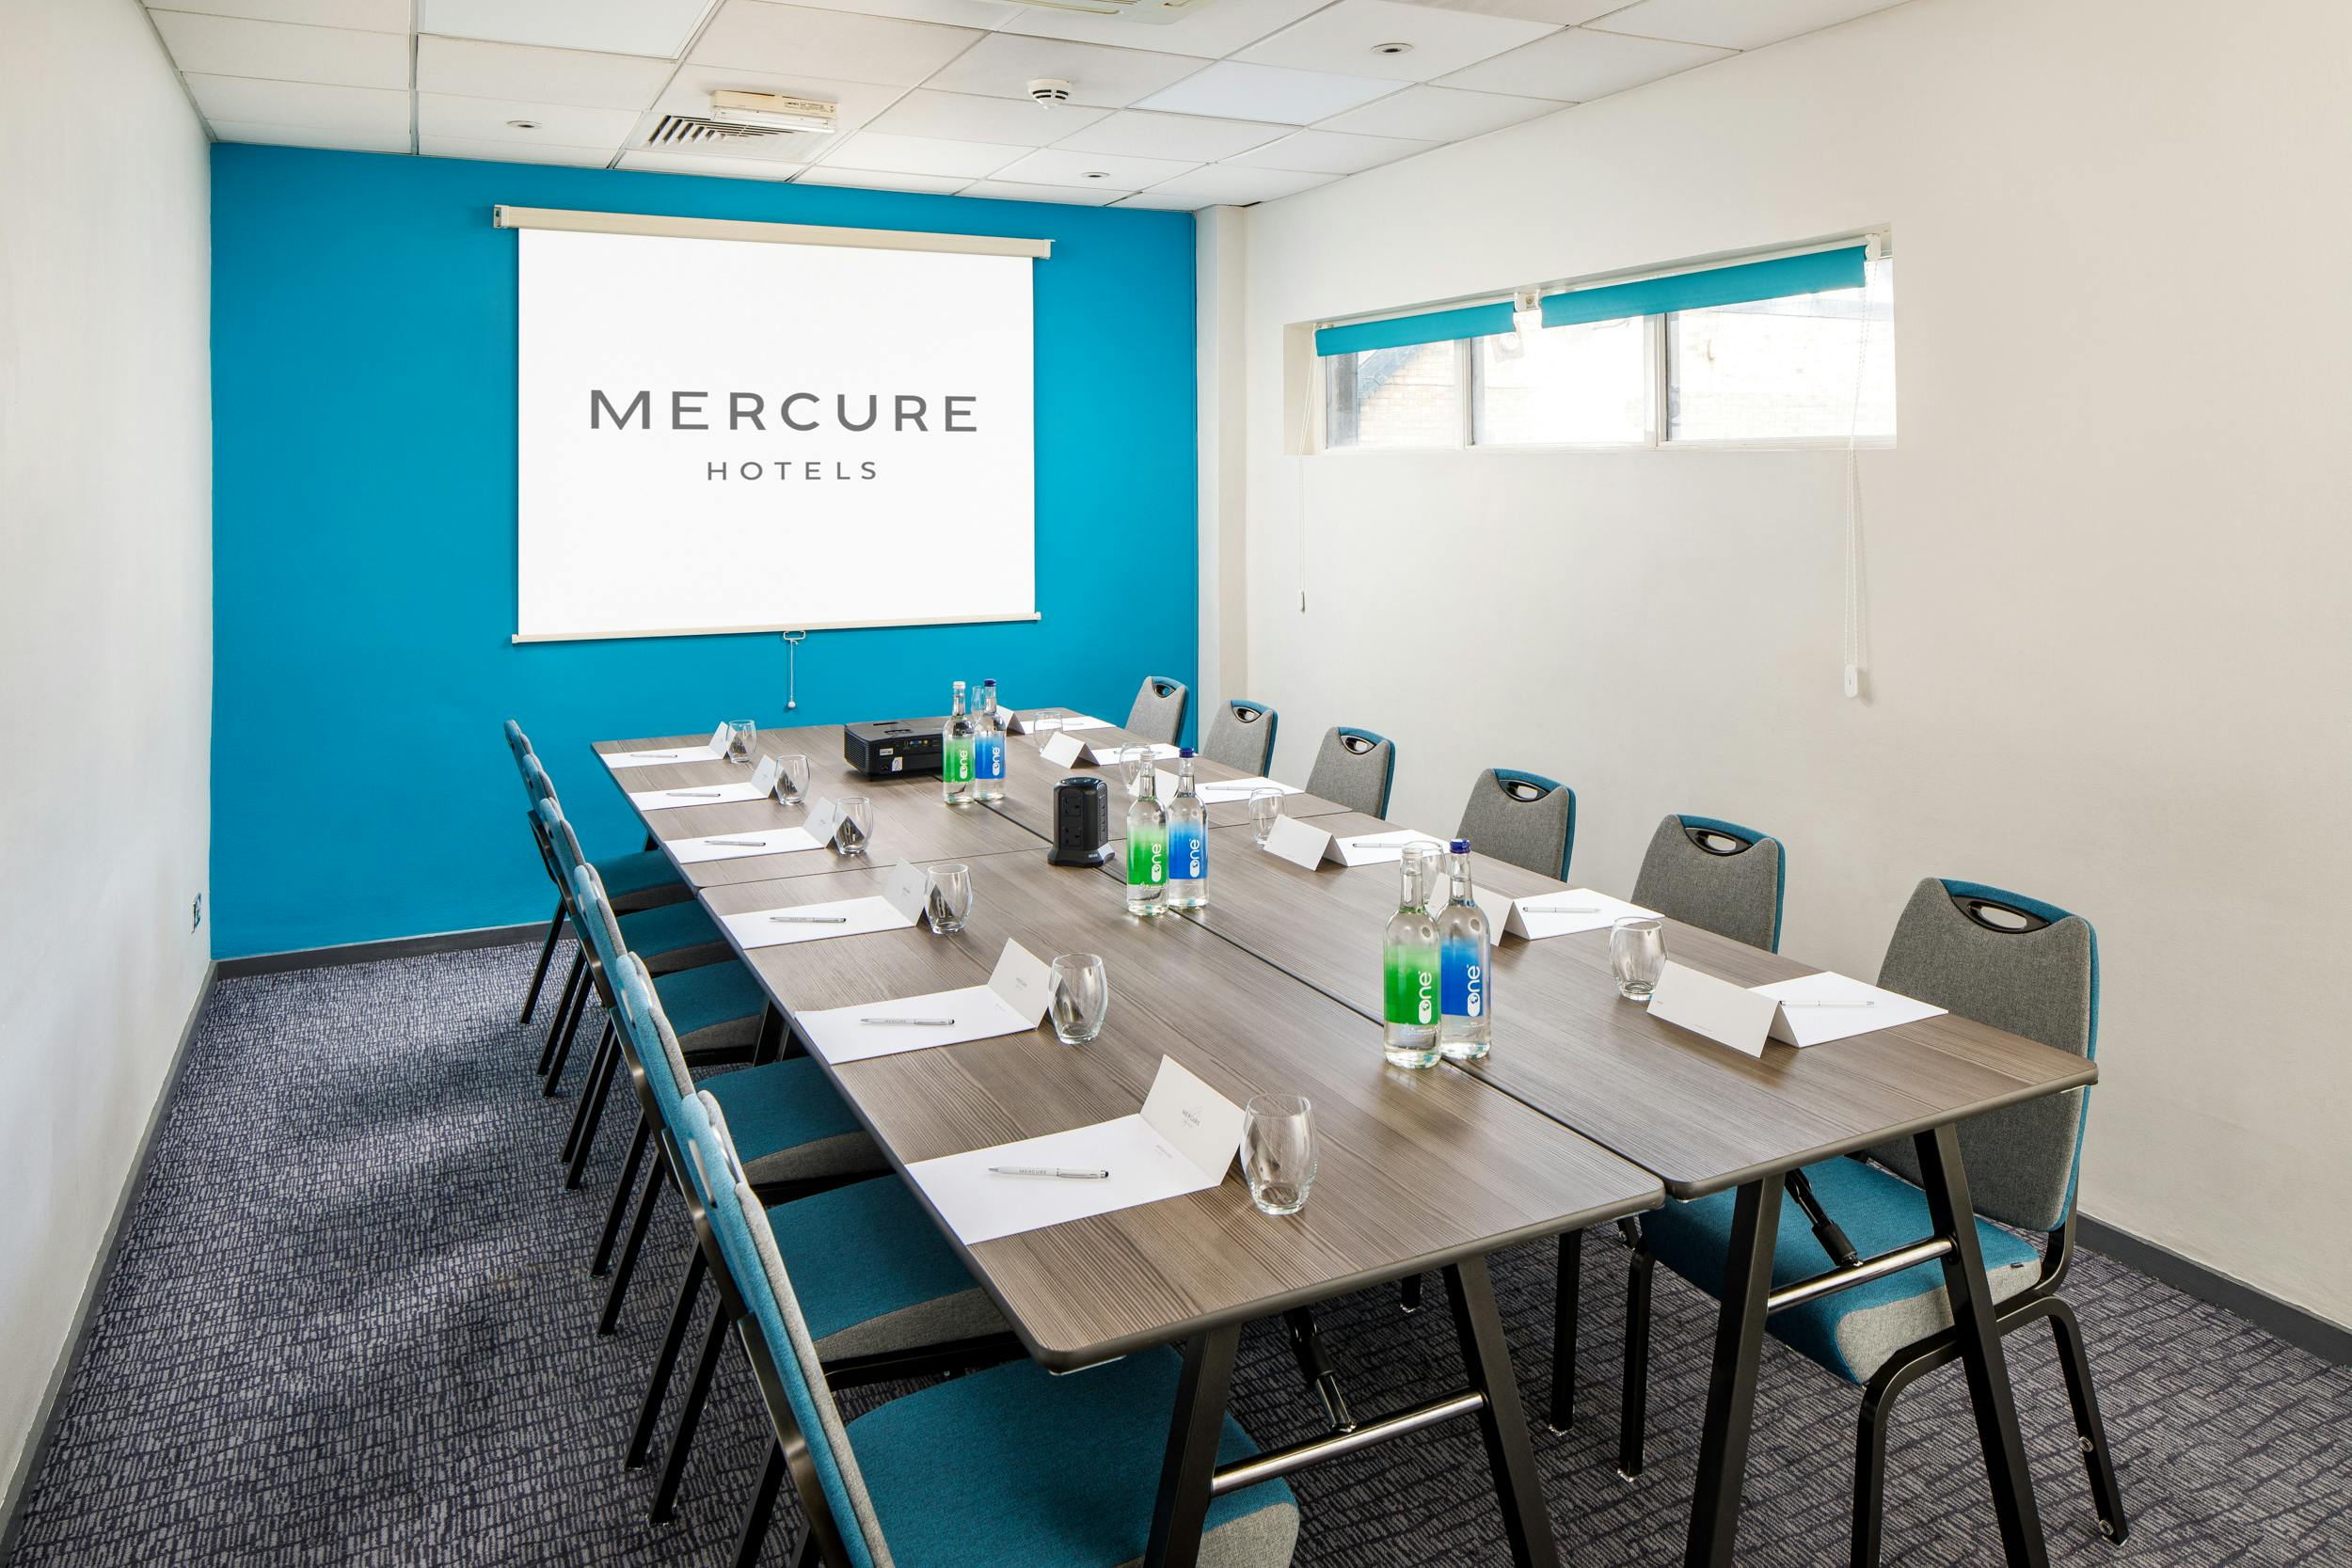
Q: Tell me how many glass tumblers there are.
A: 12